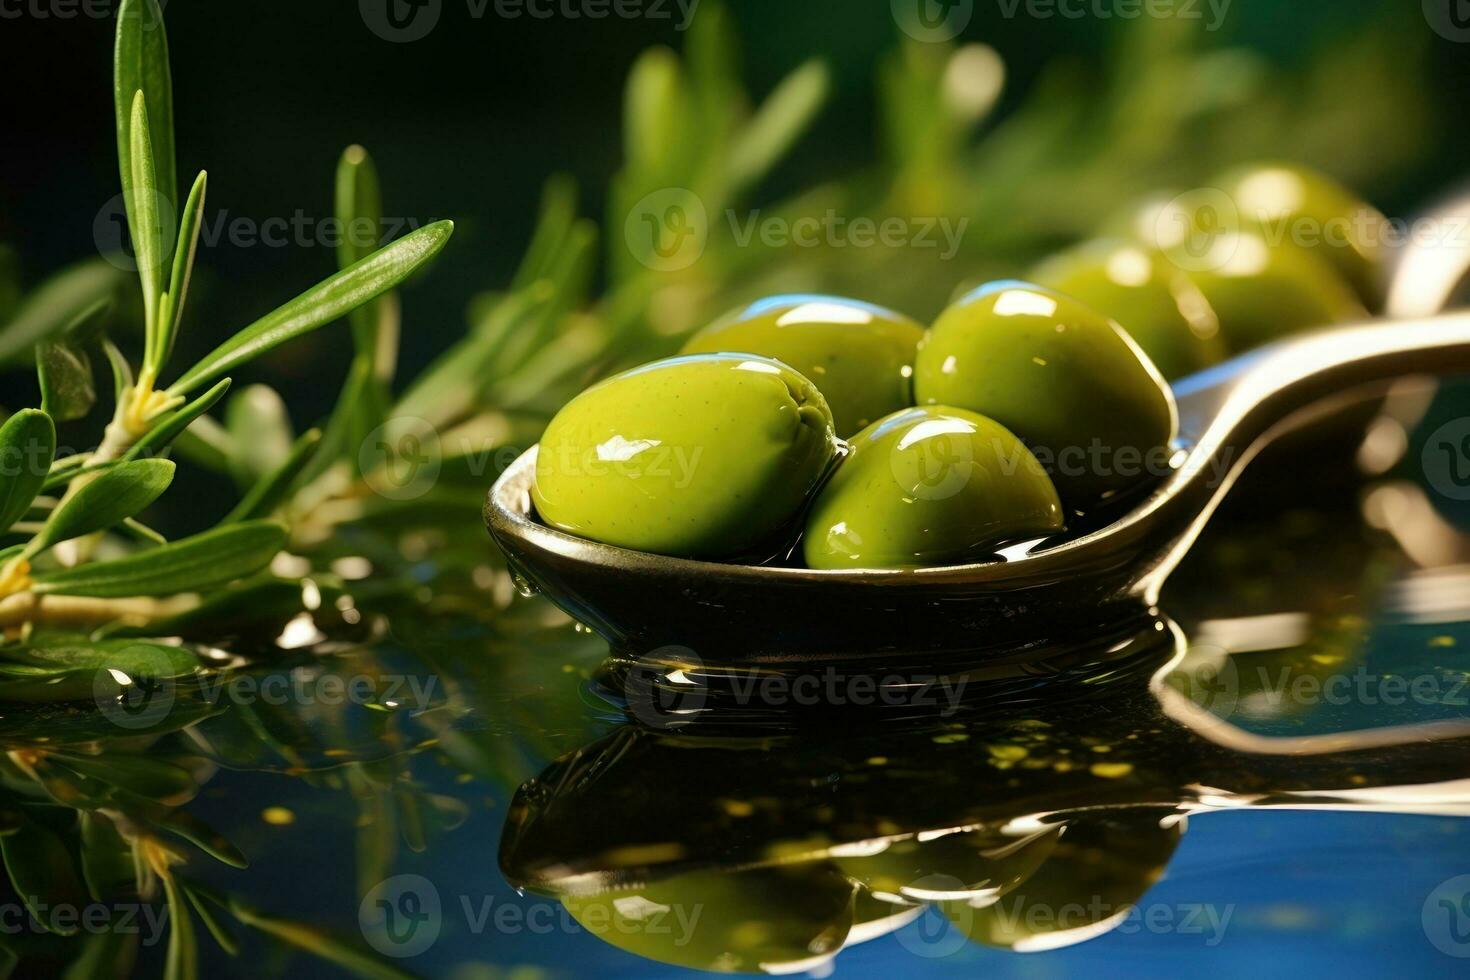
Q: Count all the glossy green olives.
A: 8